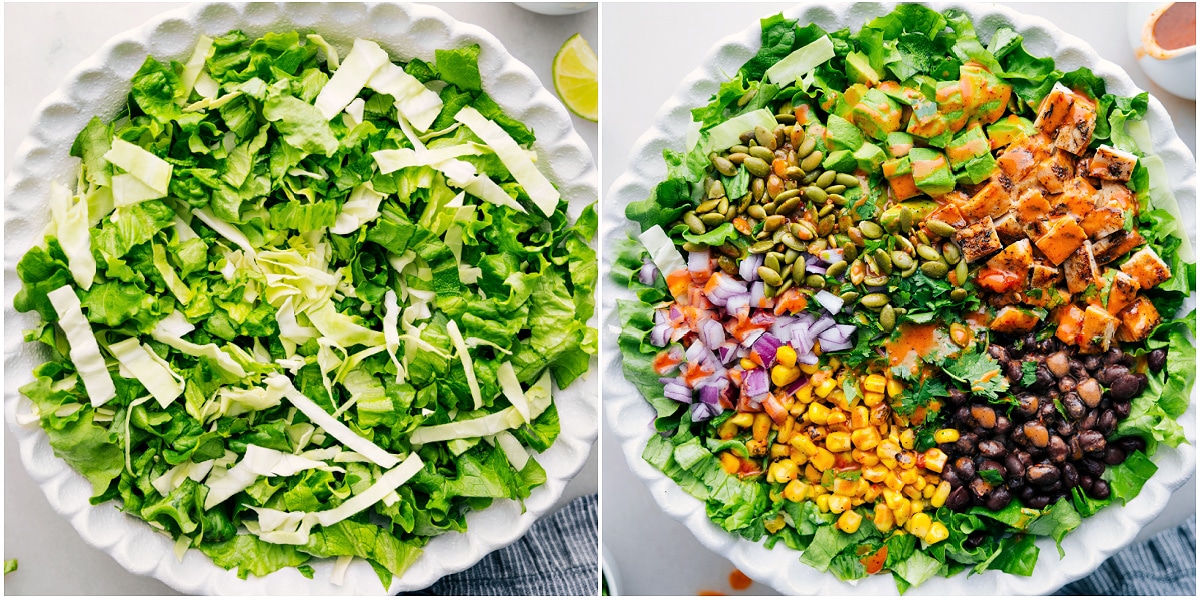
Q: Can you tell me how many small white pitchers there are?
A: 1